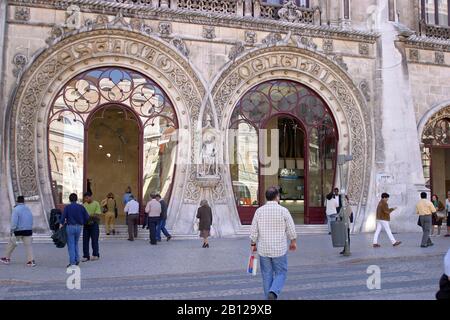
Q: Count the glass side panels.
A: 4